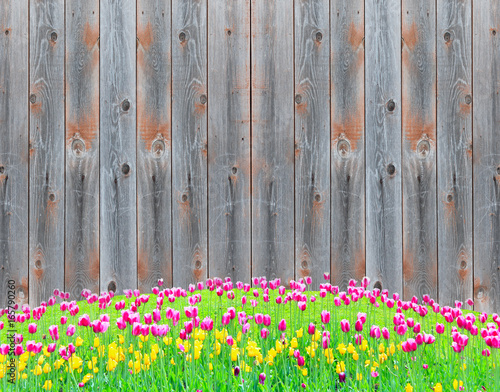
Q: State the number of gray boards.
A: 14